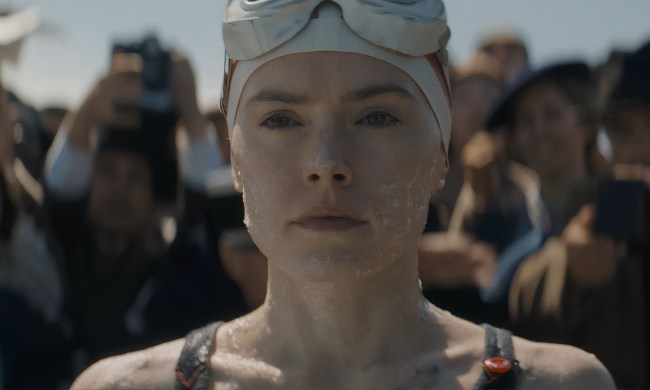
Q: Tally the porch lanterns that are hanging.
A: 0